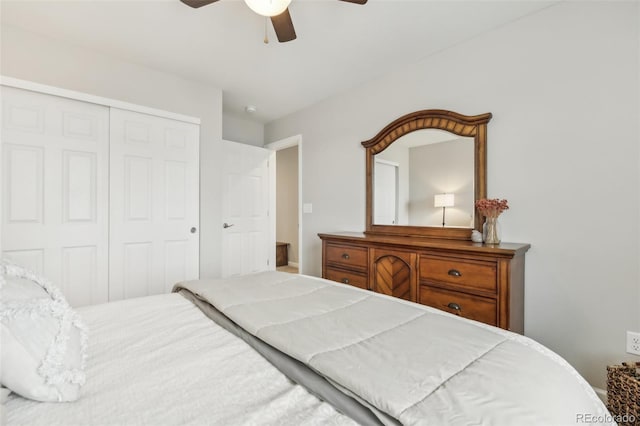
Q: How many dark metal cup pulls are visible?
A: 4